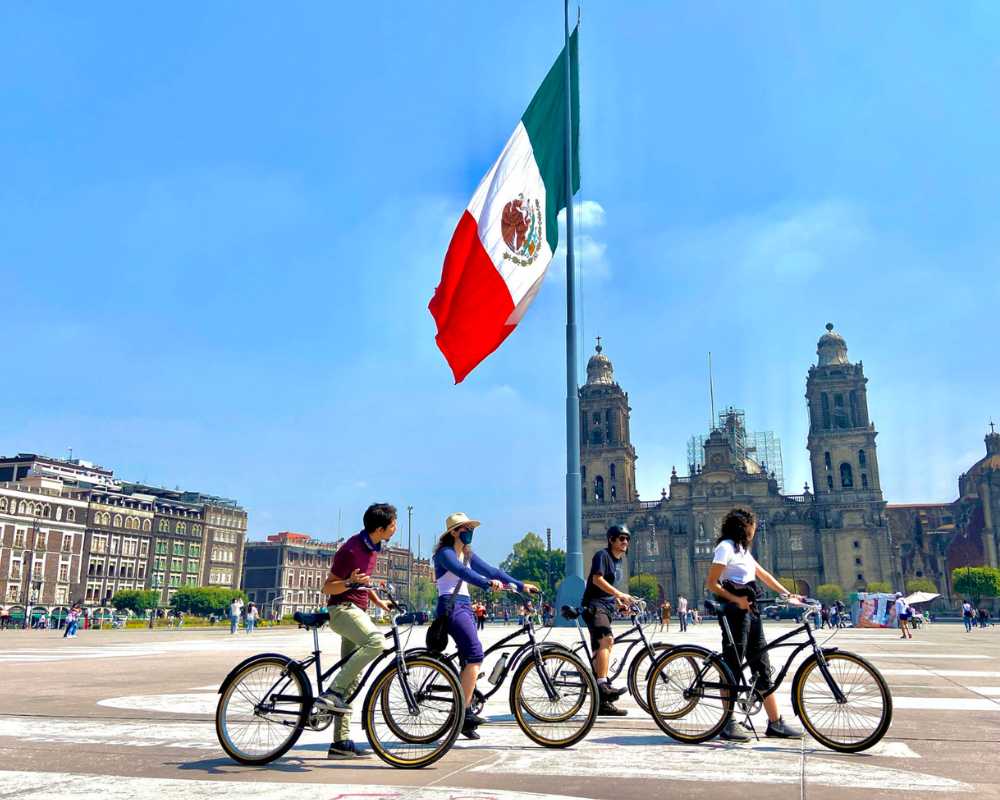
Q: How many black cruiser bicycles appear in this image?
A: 4